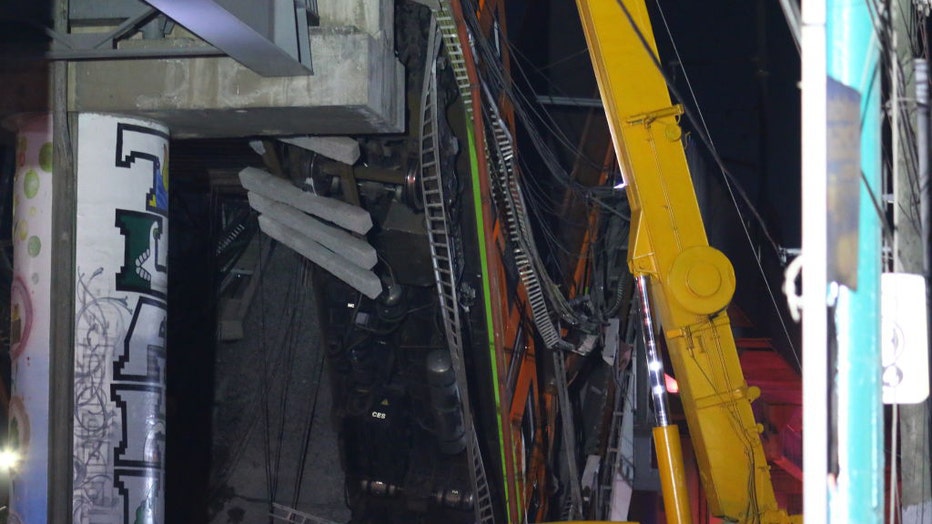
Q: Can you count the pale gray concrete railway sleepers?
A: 4